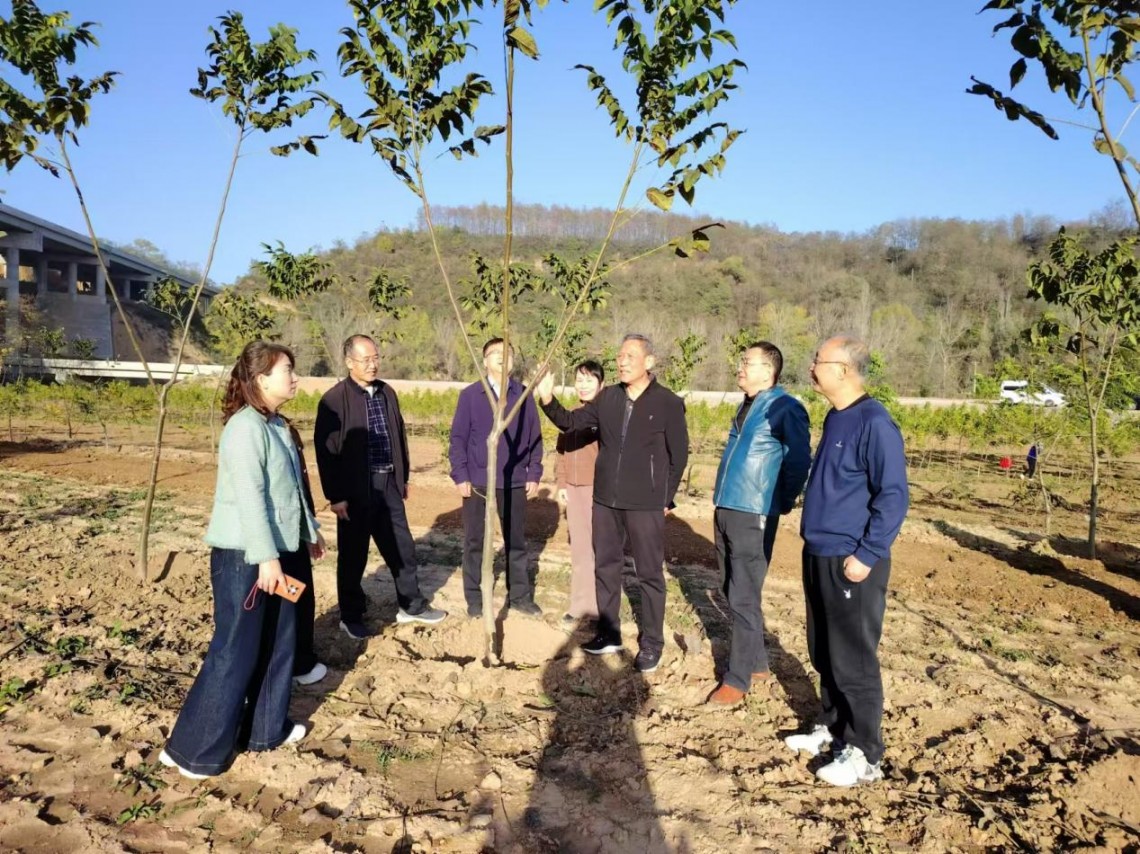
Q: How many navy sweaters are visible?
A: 1